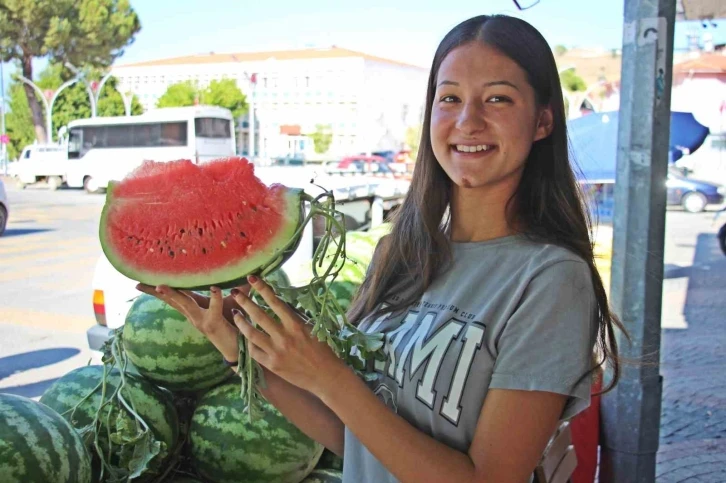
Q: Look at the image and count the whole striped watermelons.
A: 4